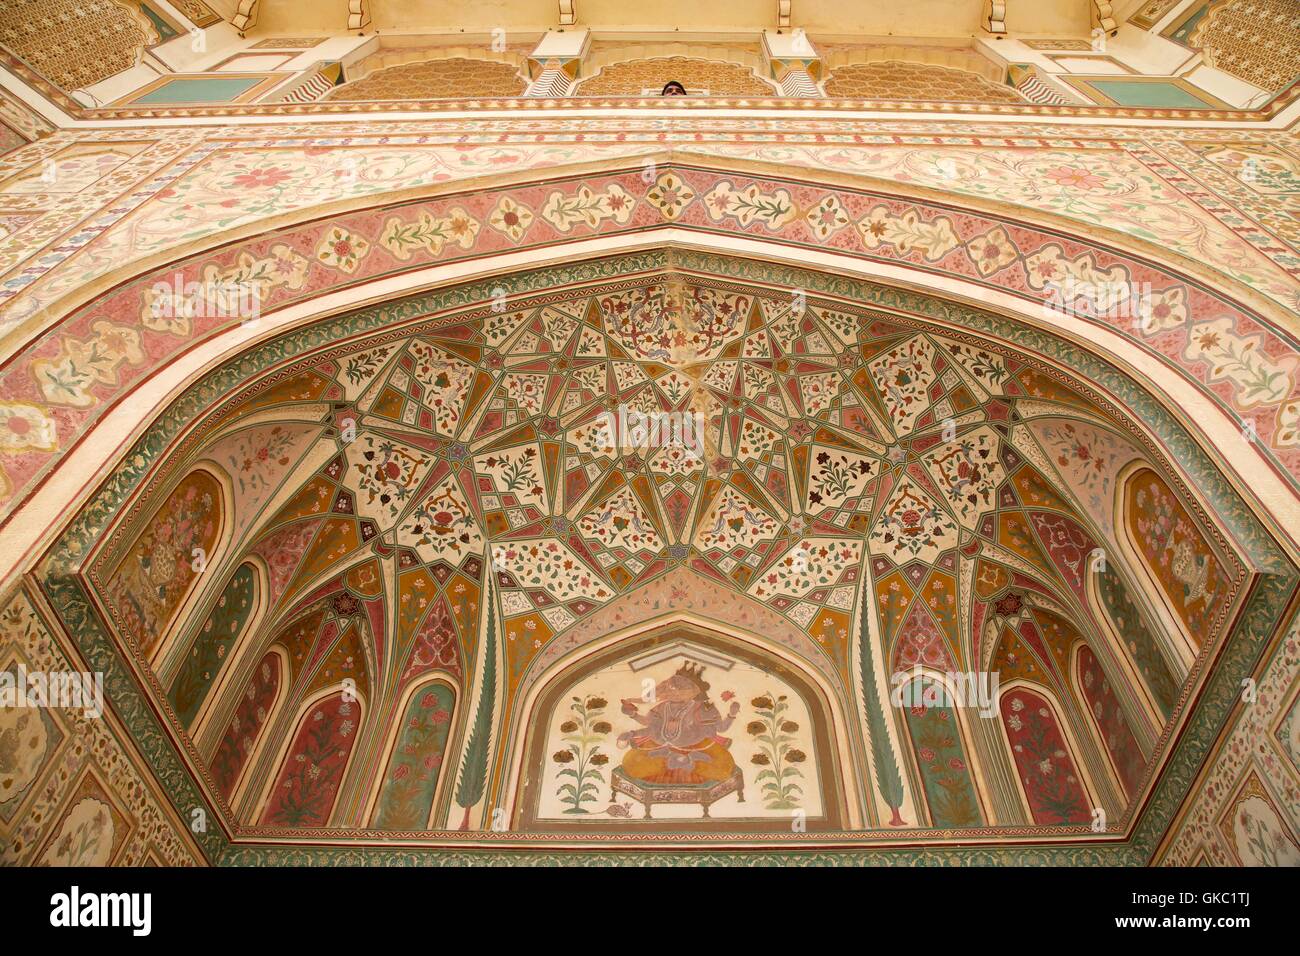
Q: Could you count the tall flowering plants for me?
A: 2